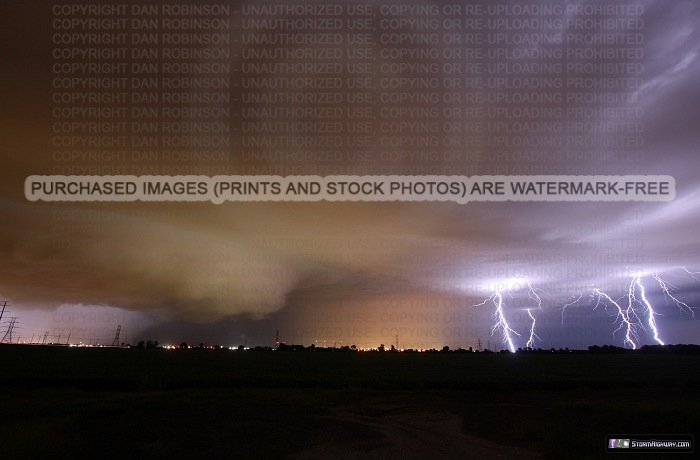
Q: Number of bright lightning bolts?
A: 4